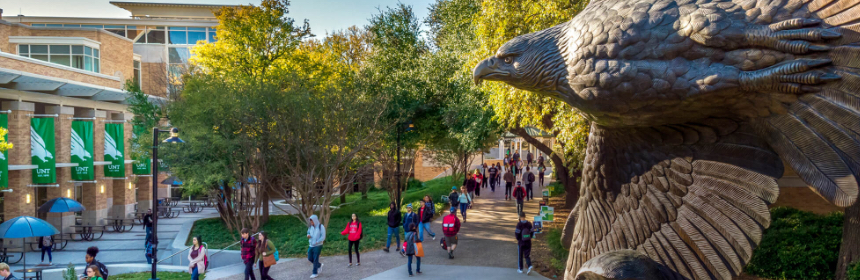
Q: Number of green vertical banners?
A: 5